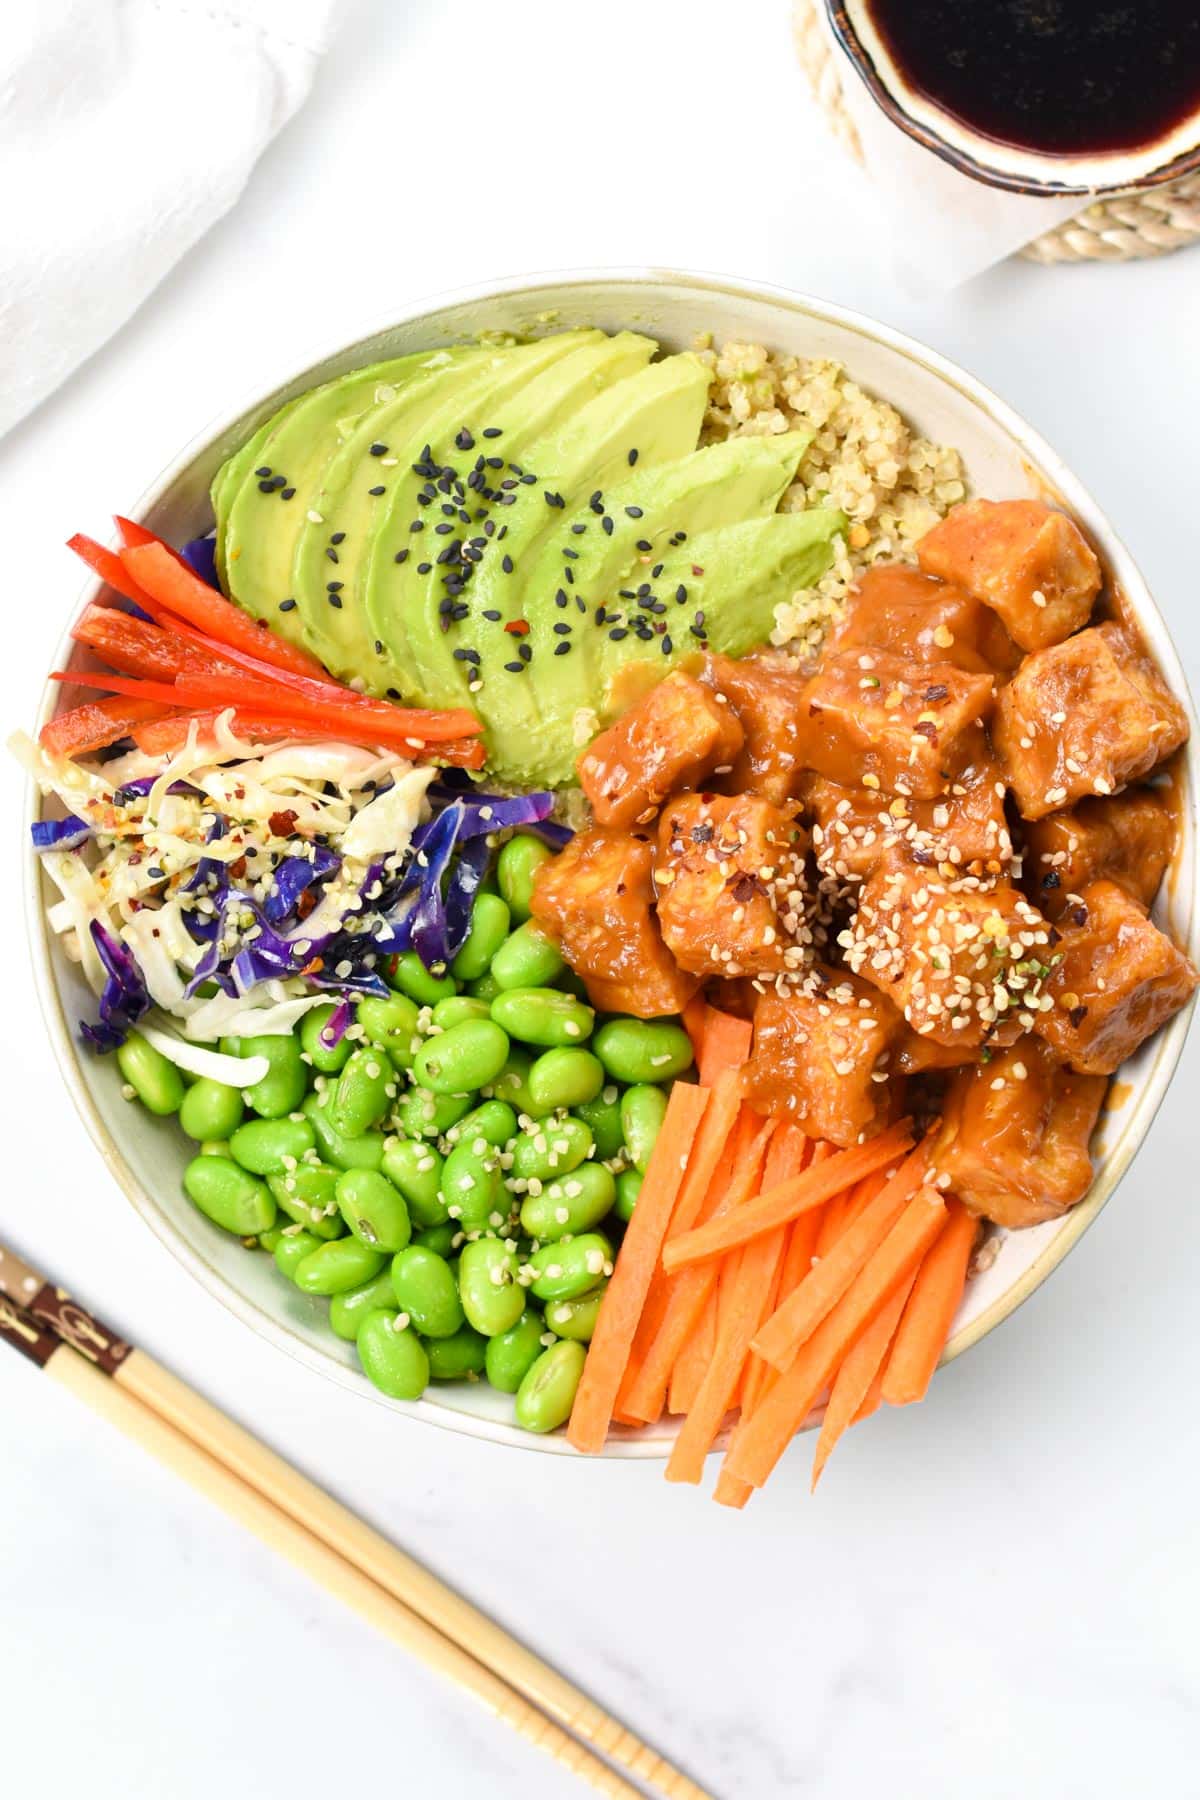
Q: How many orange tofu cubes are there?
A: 14